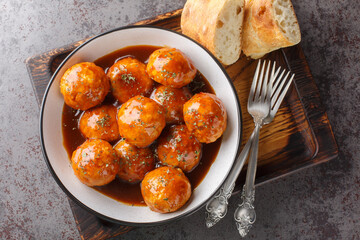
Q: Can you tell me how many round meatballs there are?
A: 11